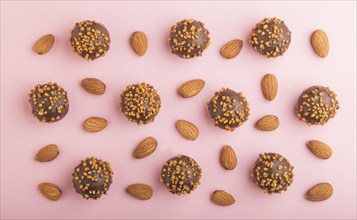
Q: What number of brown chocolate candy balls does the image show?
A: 10